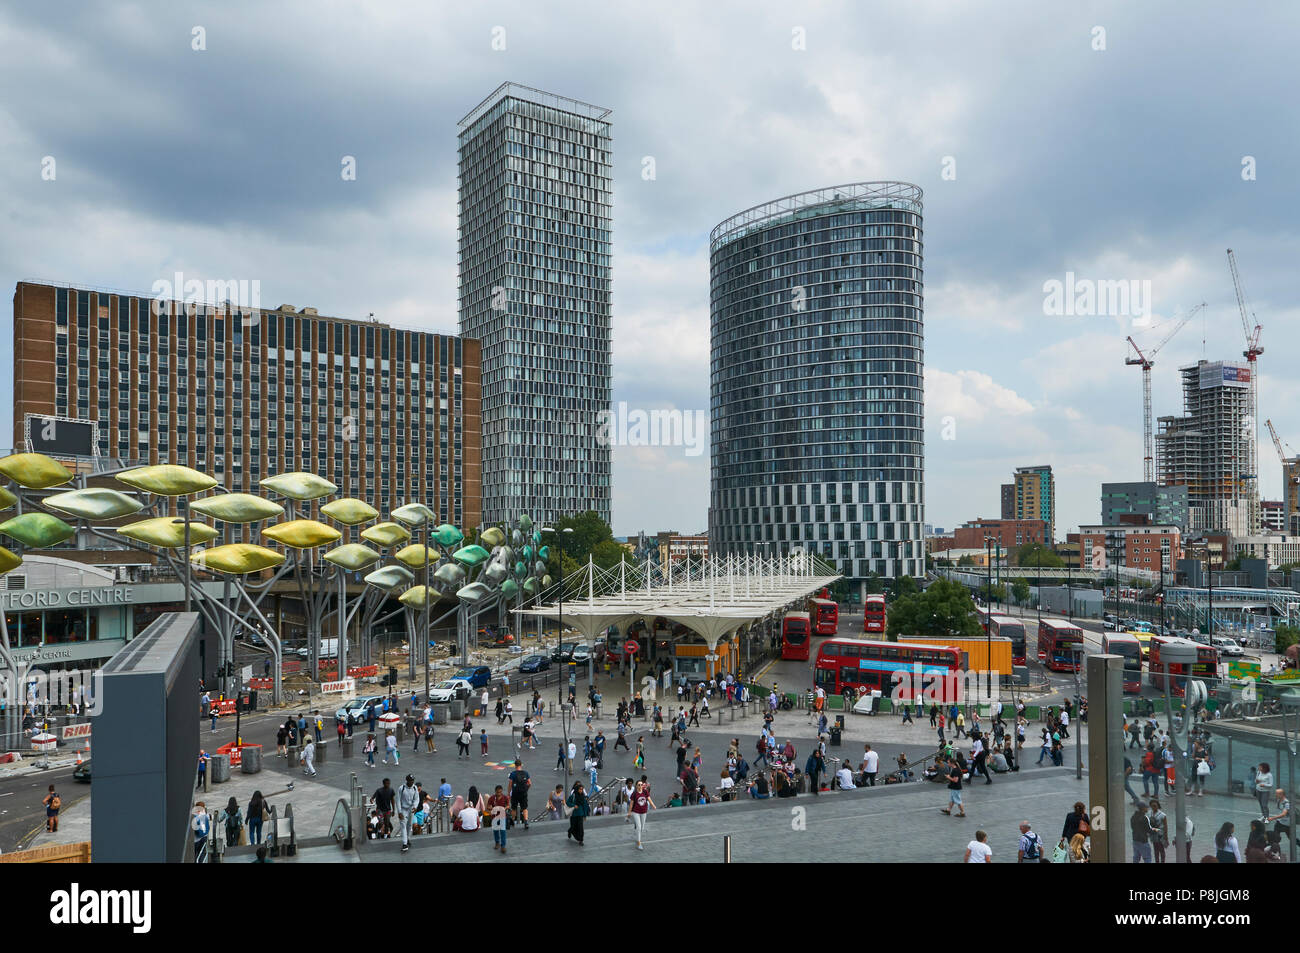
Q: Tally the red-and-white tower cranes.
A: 2